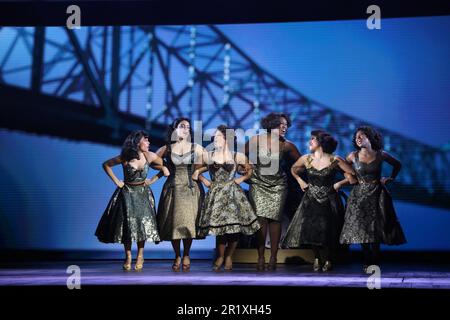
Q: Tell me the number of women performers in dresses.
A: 6